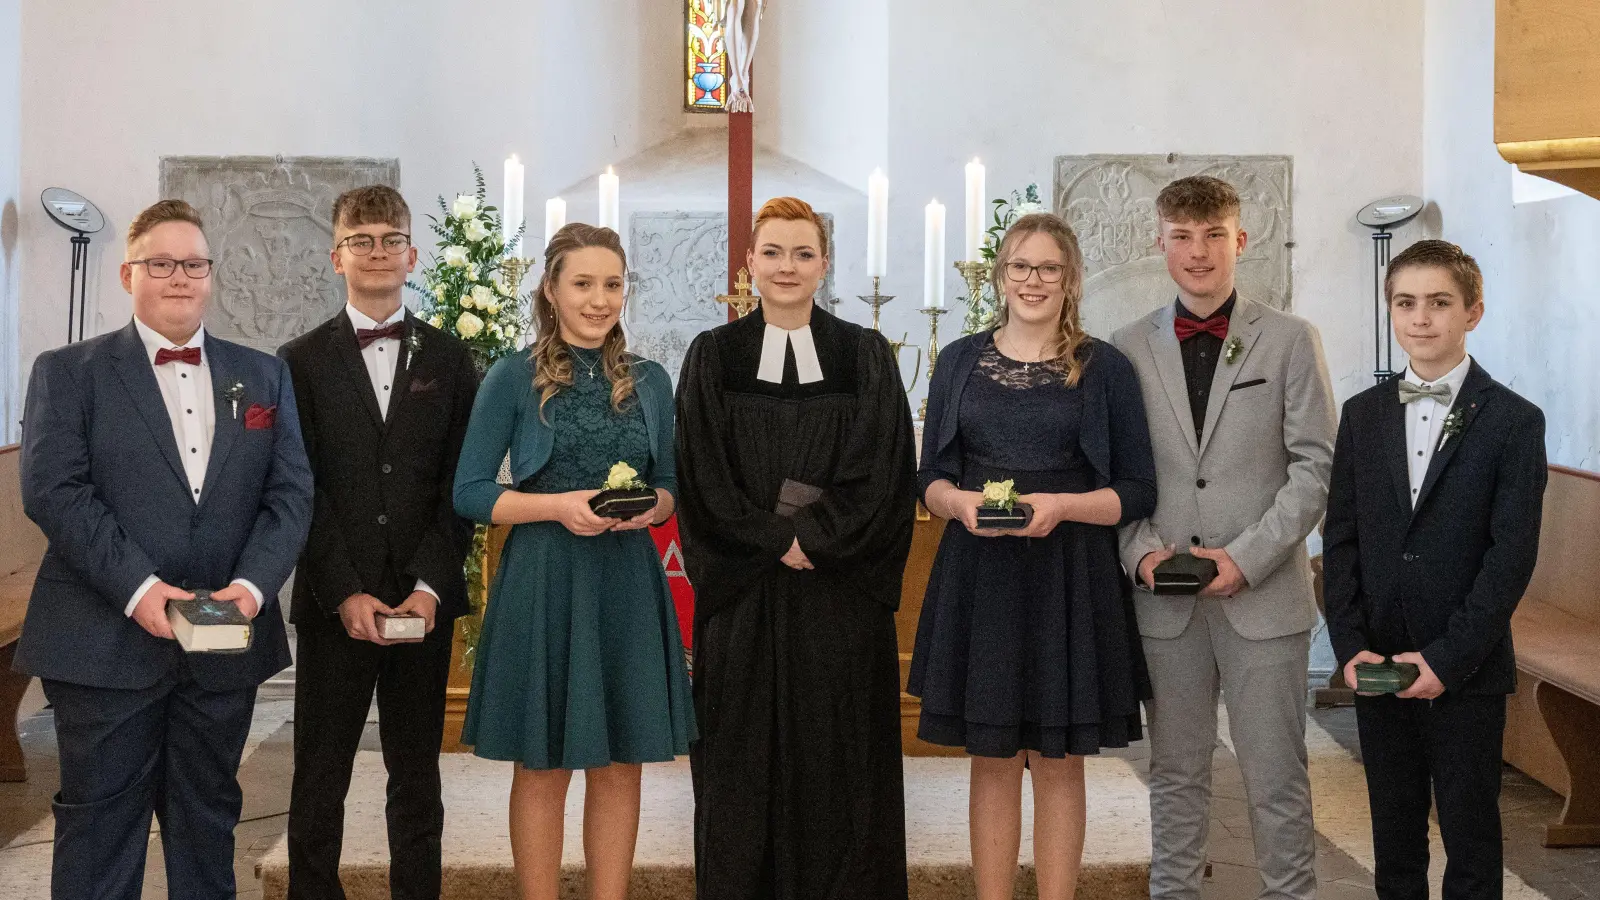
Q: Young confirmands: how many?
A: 6